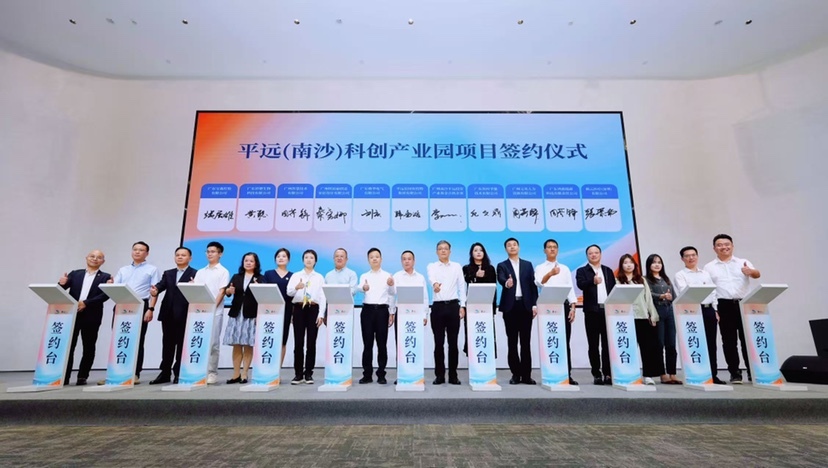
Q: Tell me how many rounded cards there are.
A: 11